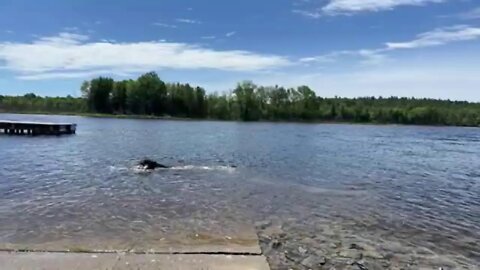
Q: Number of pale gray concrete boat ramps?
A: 1